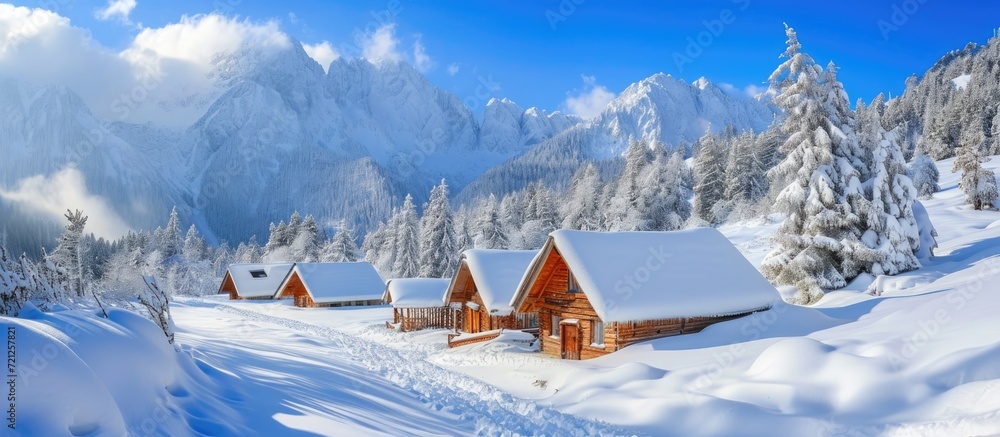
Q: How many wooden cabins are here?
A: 5